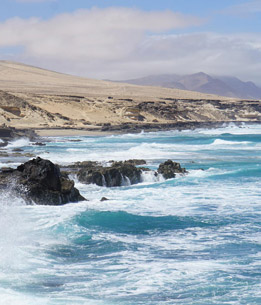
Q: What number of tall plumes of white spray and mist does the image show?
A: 1